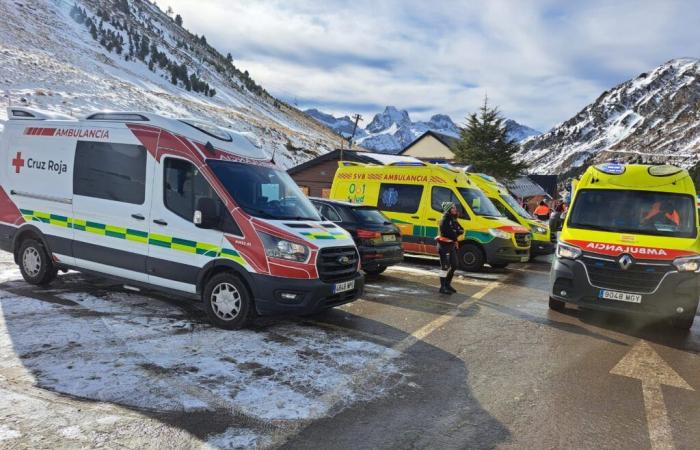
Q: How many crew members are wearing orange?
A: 2